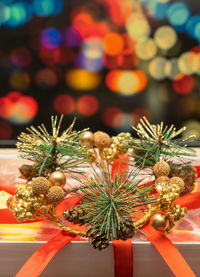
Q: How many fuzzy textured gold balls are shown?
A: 5